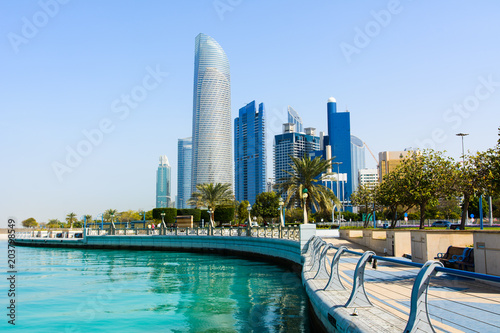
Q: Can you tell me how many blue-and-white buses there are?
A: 0